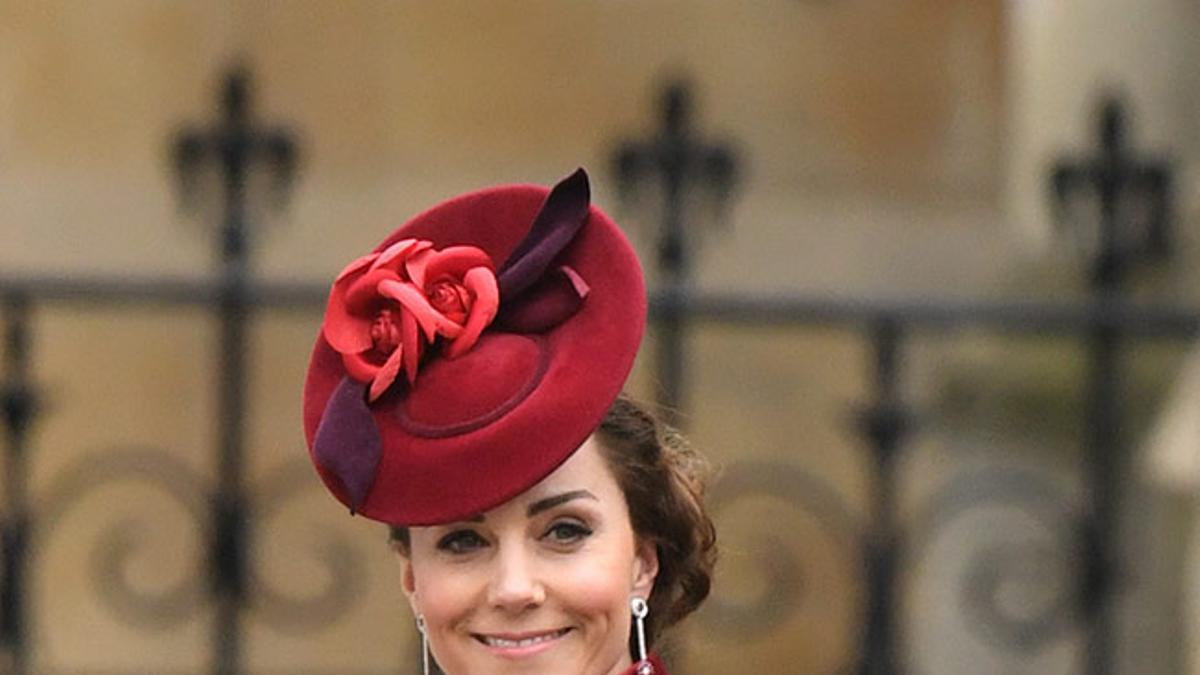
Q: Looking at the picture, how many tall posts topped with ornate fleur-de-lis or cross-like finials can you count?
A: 3